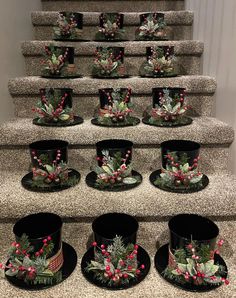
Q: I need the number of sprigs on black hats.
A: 15